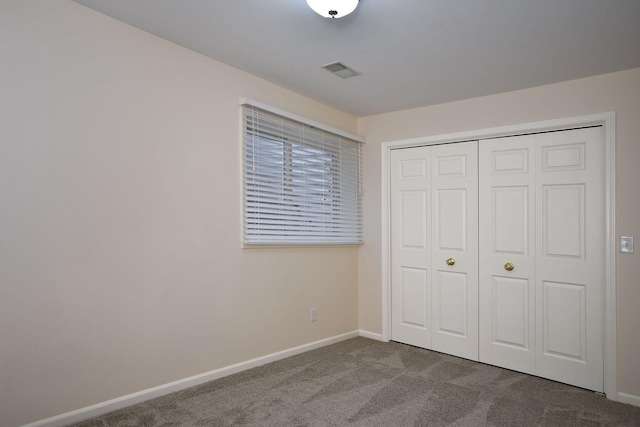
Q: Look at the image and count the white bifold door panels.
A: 4